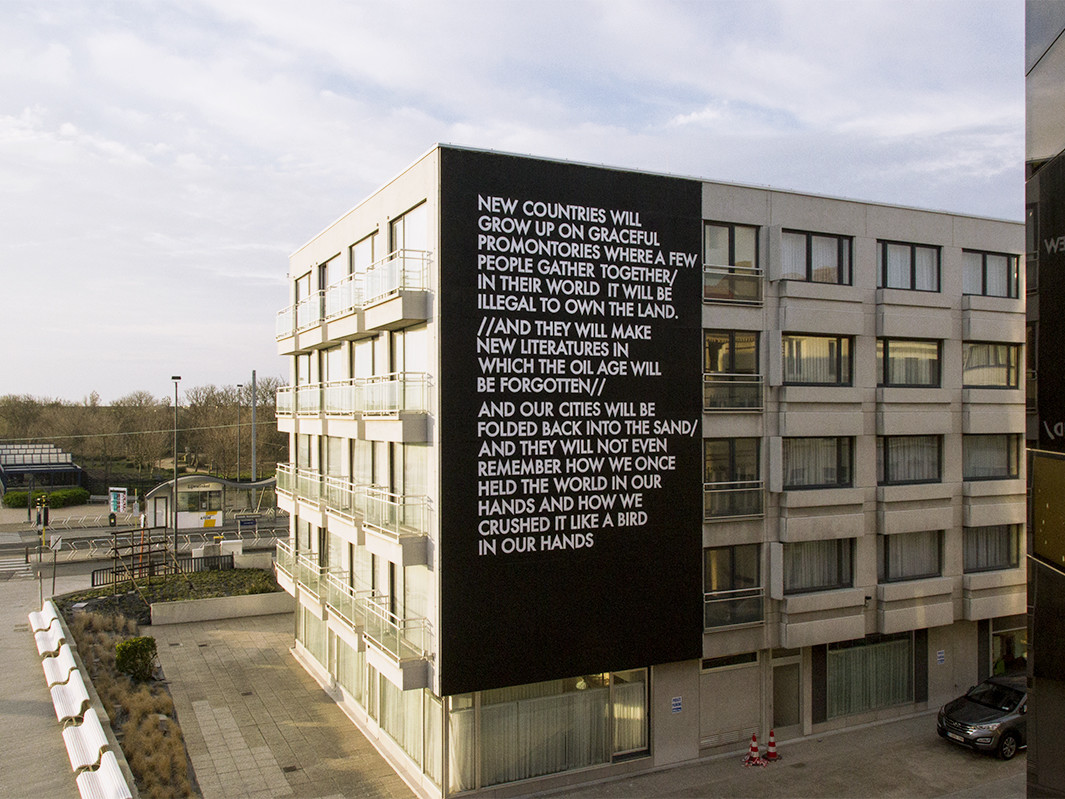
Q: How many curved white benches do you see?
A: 6